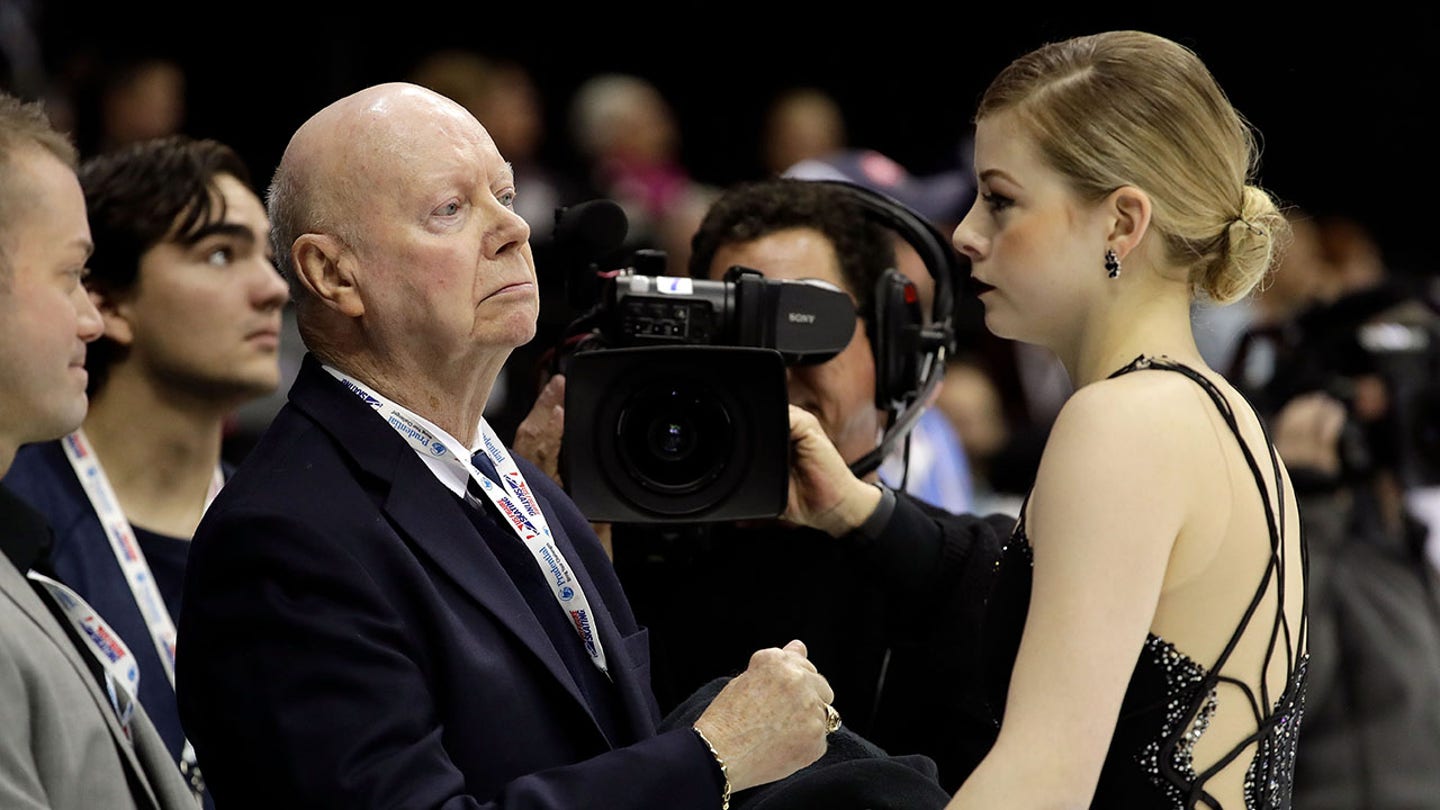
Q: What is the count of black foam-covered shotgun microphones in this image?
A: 1